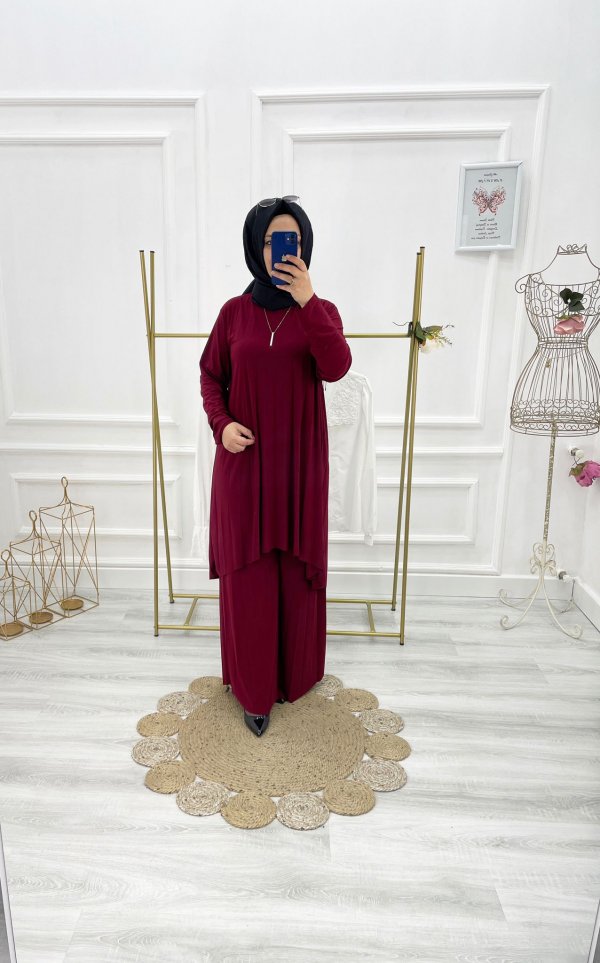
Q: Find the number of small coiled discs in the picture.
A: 14